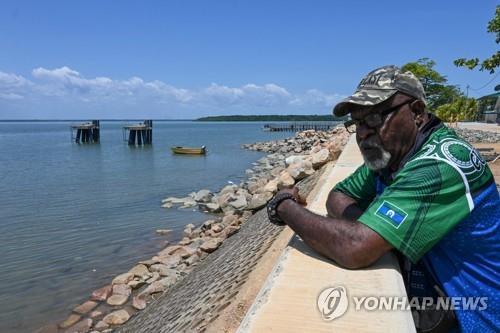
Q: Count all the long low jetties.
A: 1